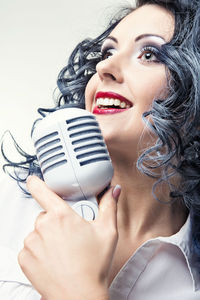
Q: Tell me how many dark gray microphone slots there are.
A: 12